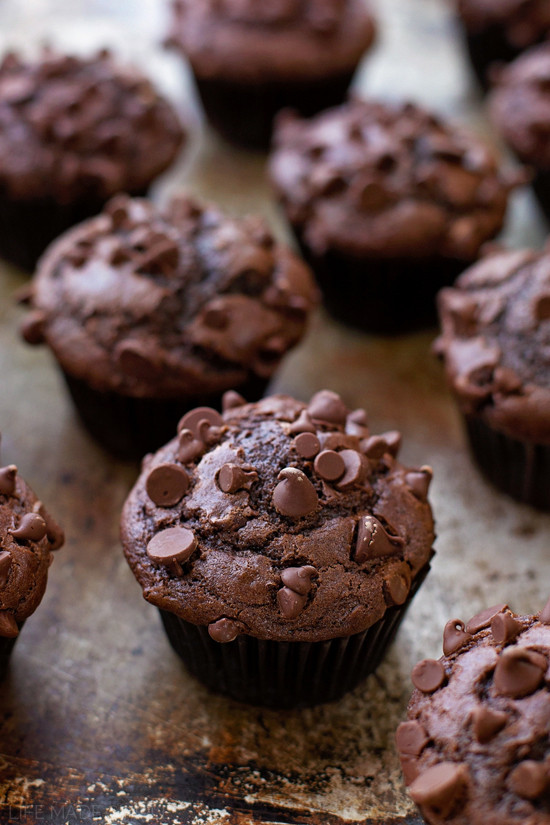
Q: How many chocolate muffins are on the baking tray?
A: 10